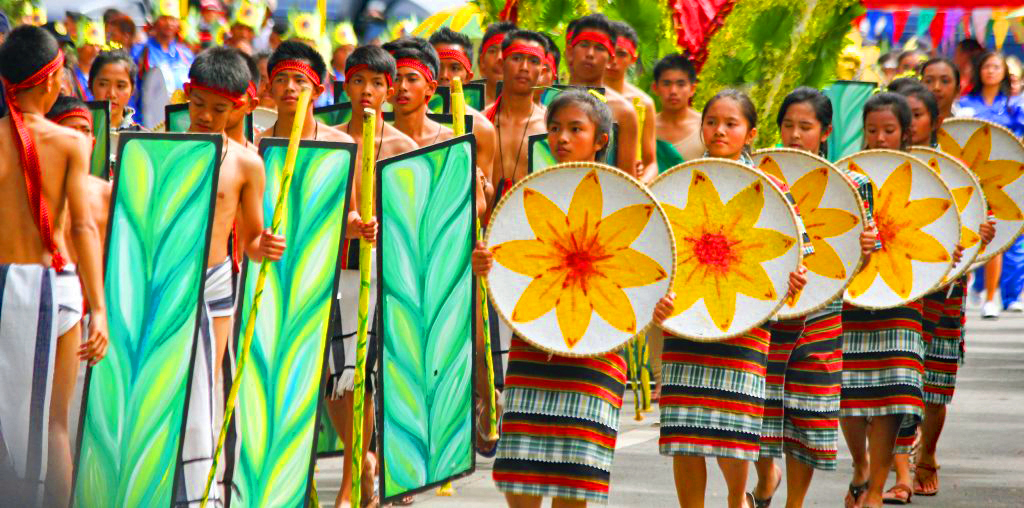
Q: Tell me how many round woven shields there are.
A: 6